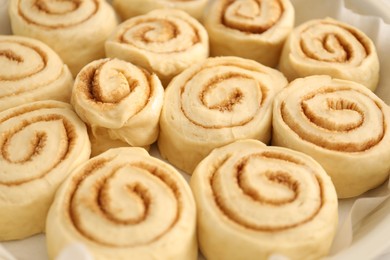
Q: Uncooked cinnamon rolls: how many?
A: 12